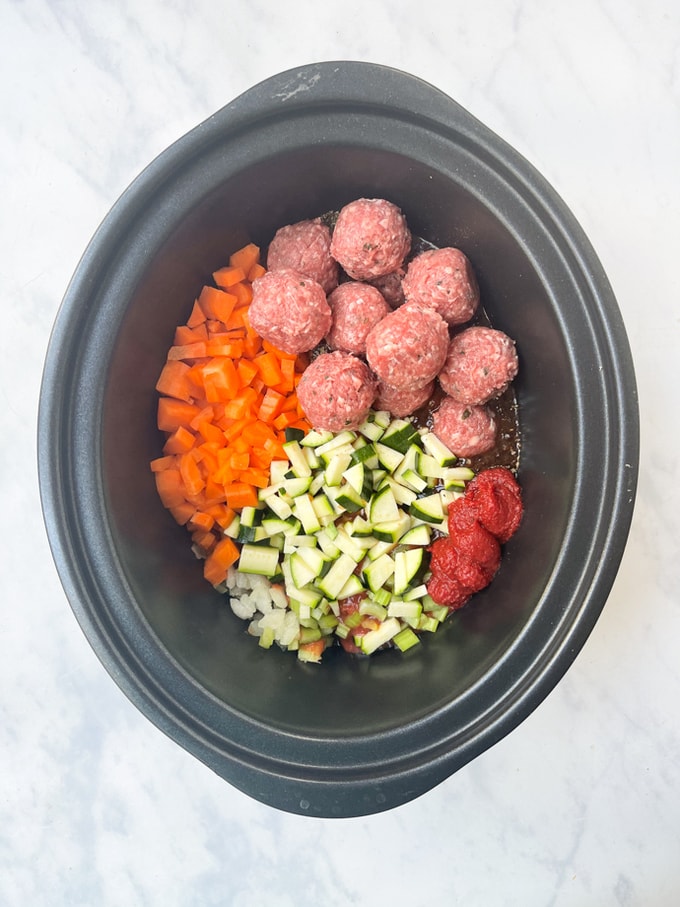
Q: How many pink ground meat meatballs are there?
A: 11